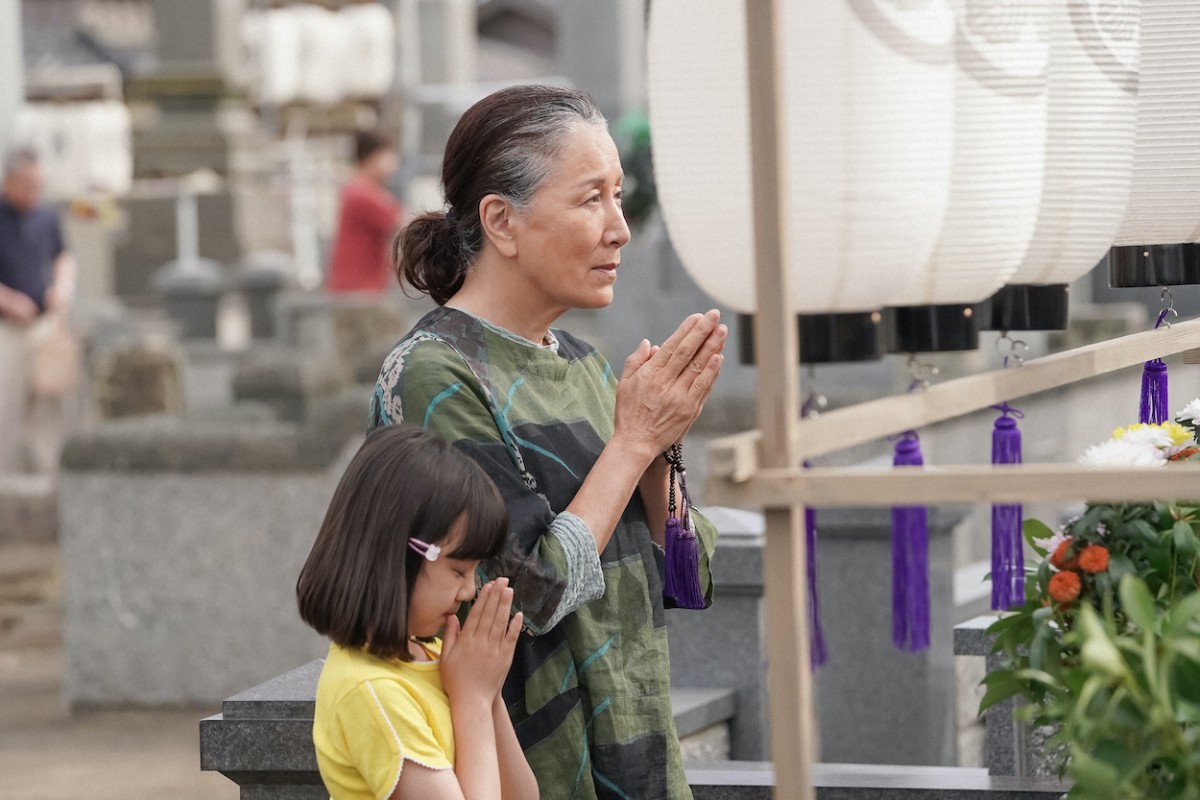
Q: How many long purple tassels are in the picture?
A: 4